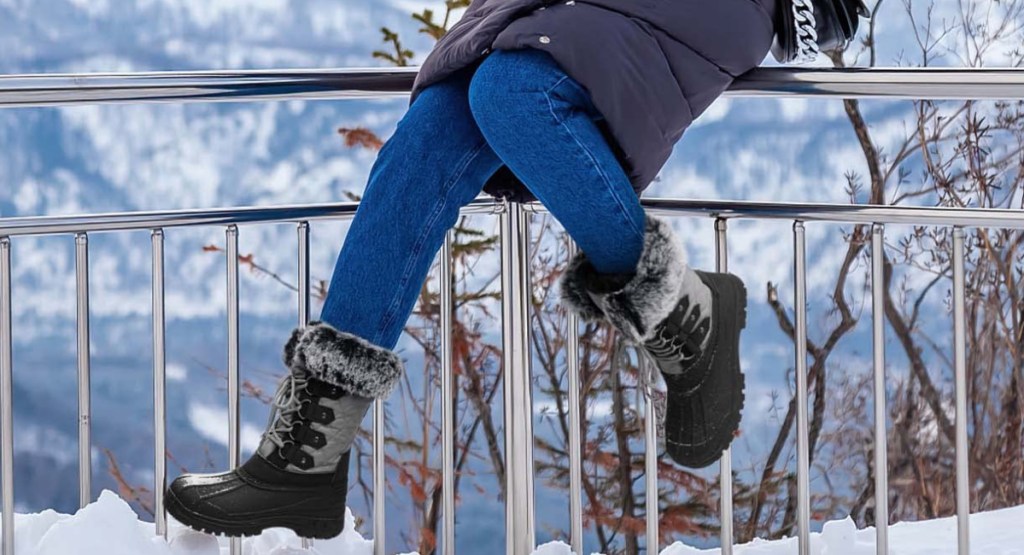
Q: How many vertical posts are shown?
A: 14